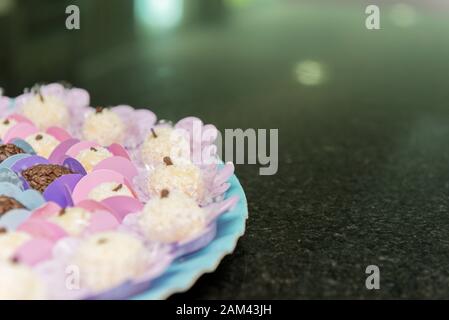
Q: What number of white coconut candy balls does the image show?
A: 13